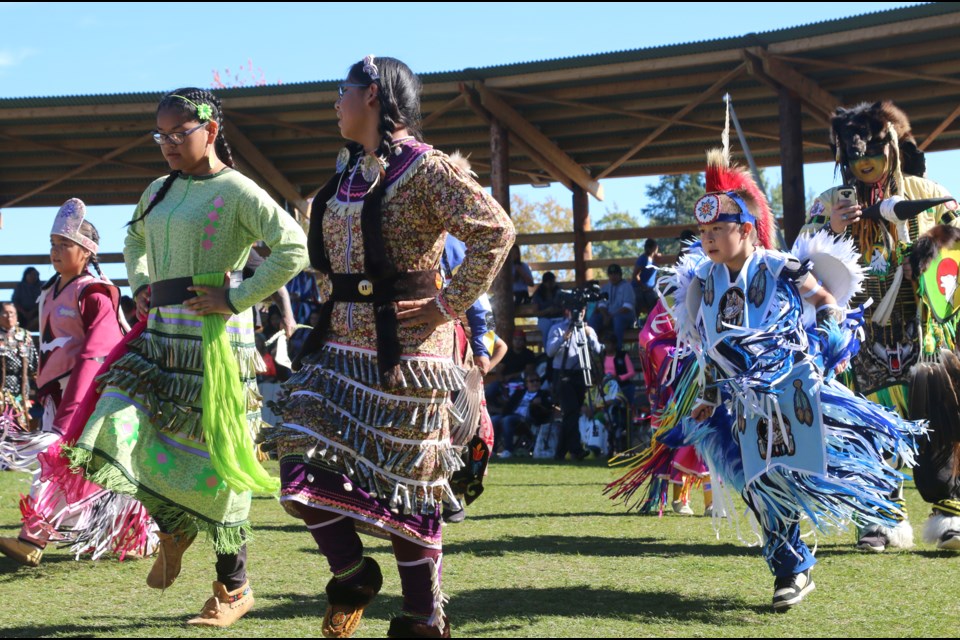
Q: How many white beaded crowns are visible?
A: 1